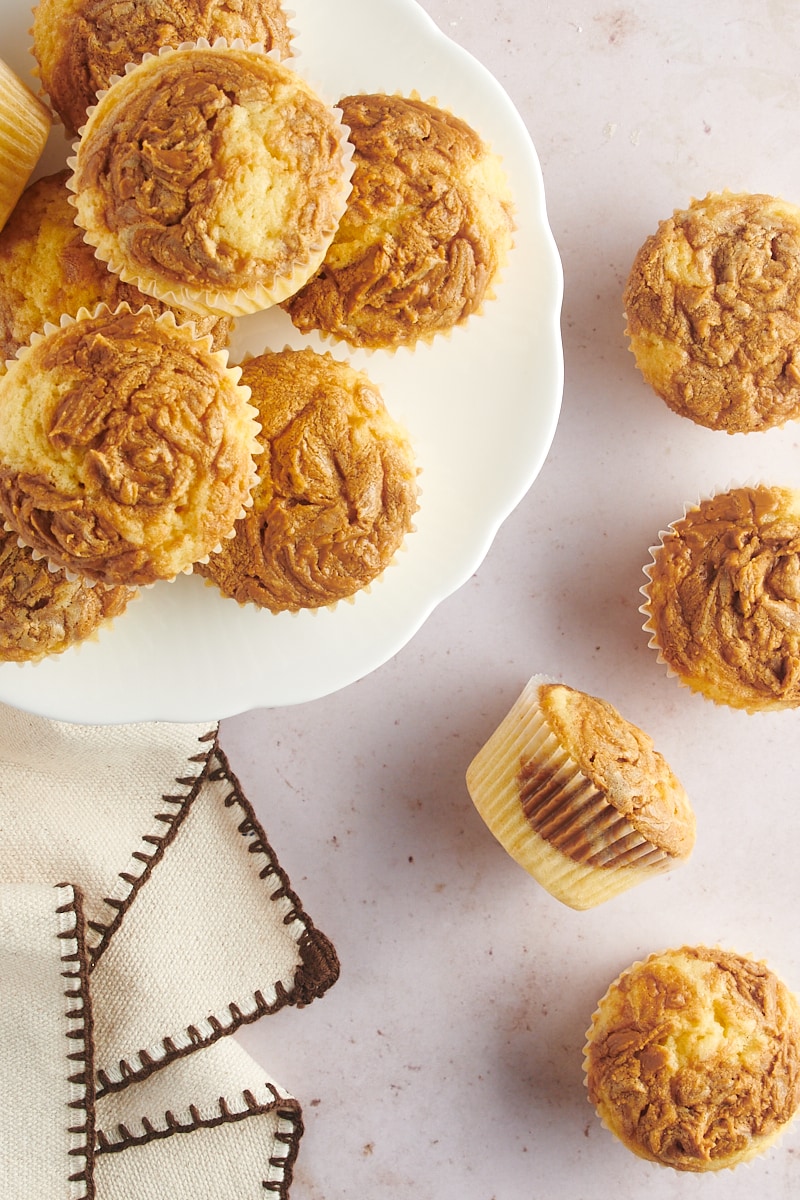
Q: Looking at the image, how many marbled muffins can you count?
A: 12